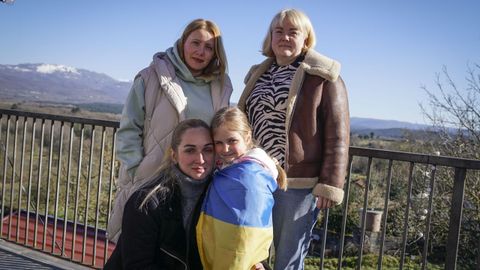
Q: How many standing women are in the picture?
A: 2